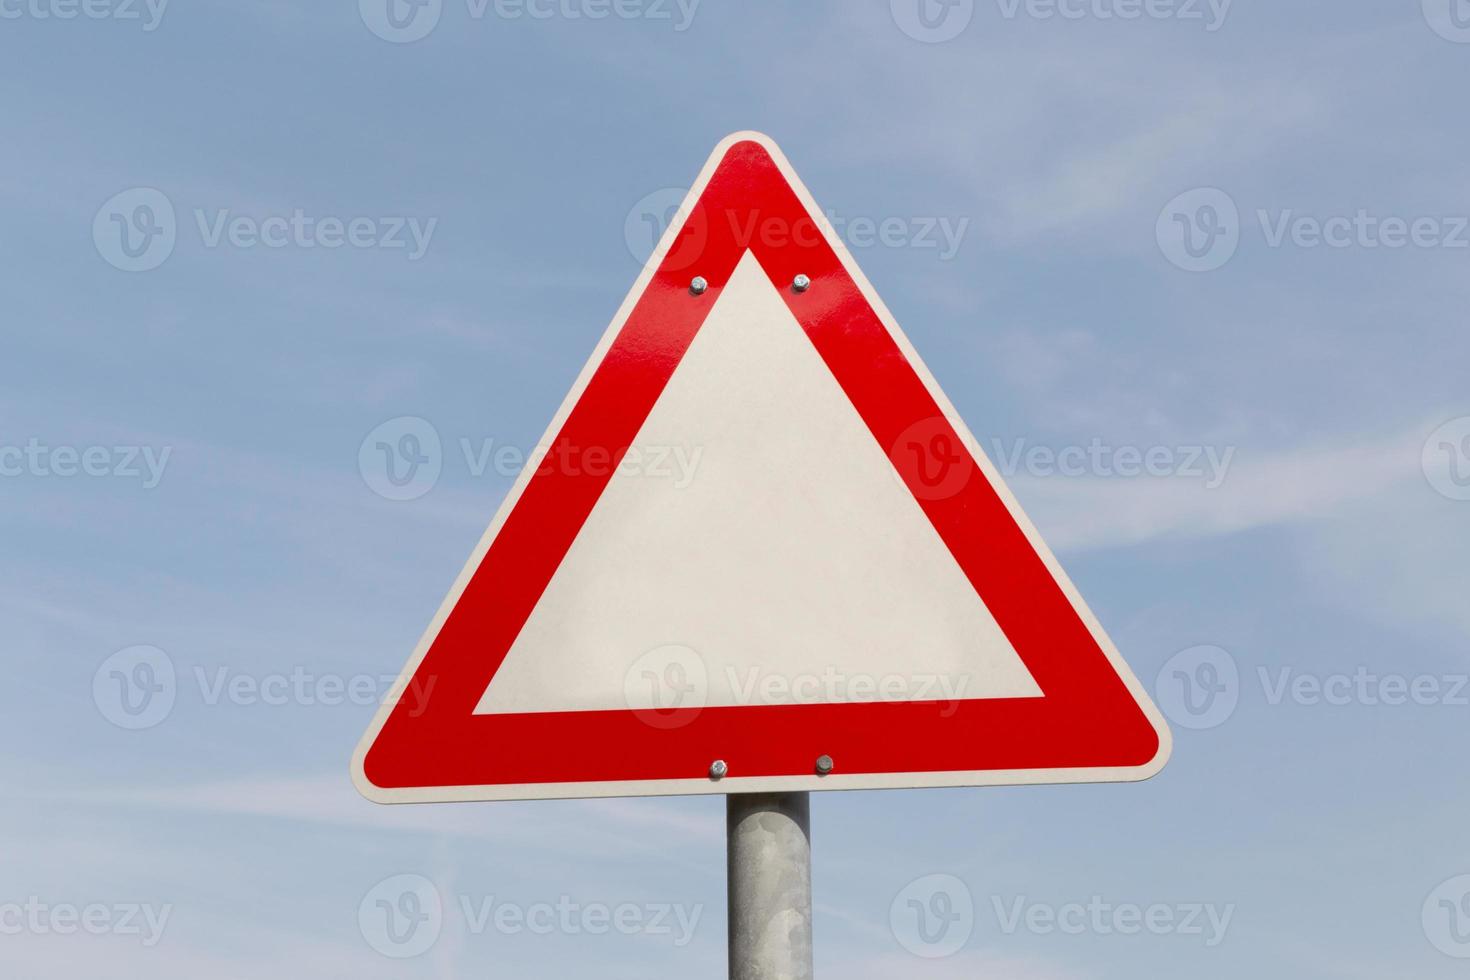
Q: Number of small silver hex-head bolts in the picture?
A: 4